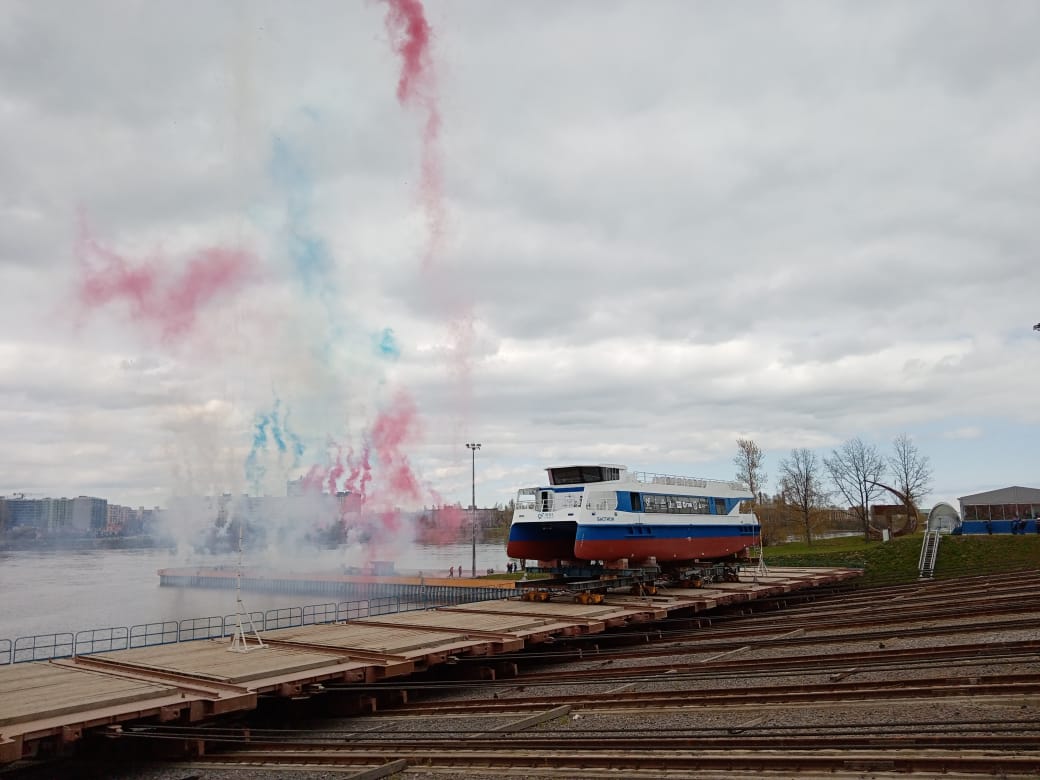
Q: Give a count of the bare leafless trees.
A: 4